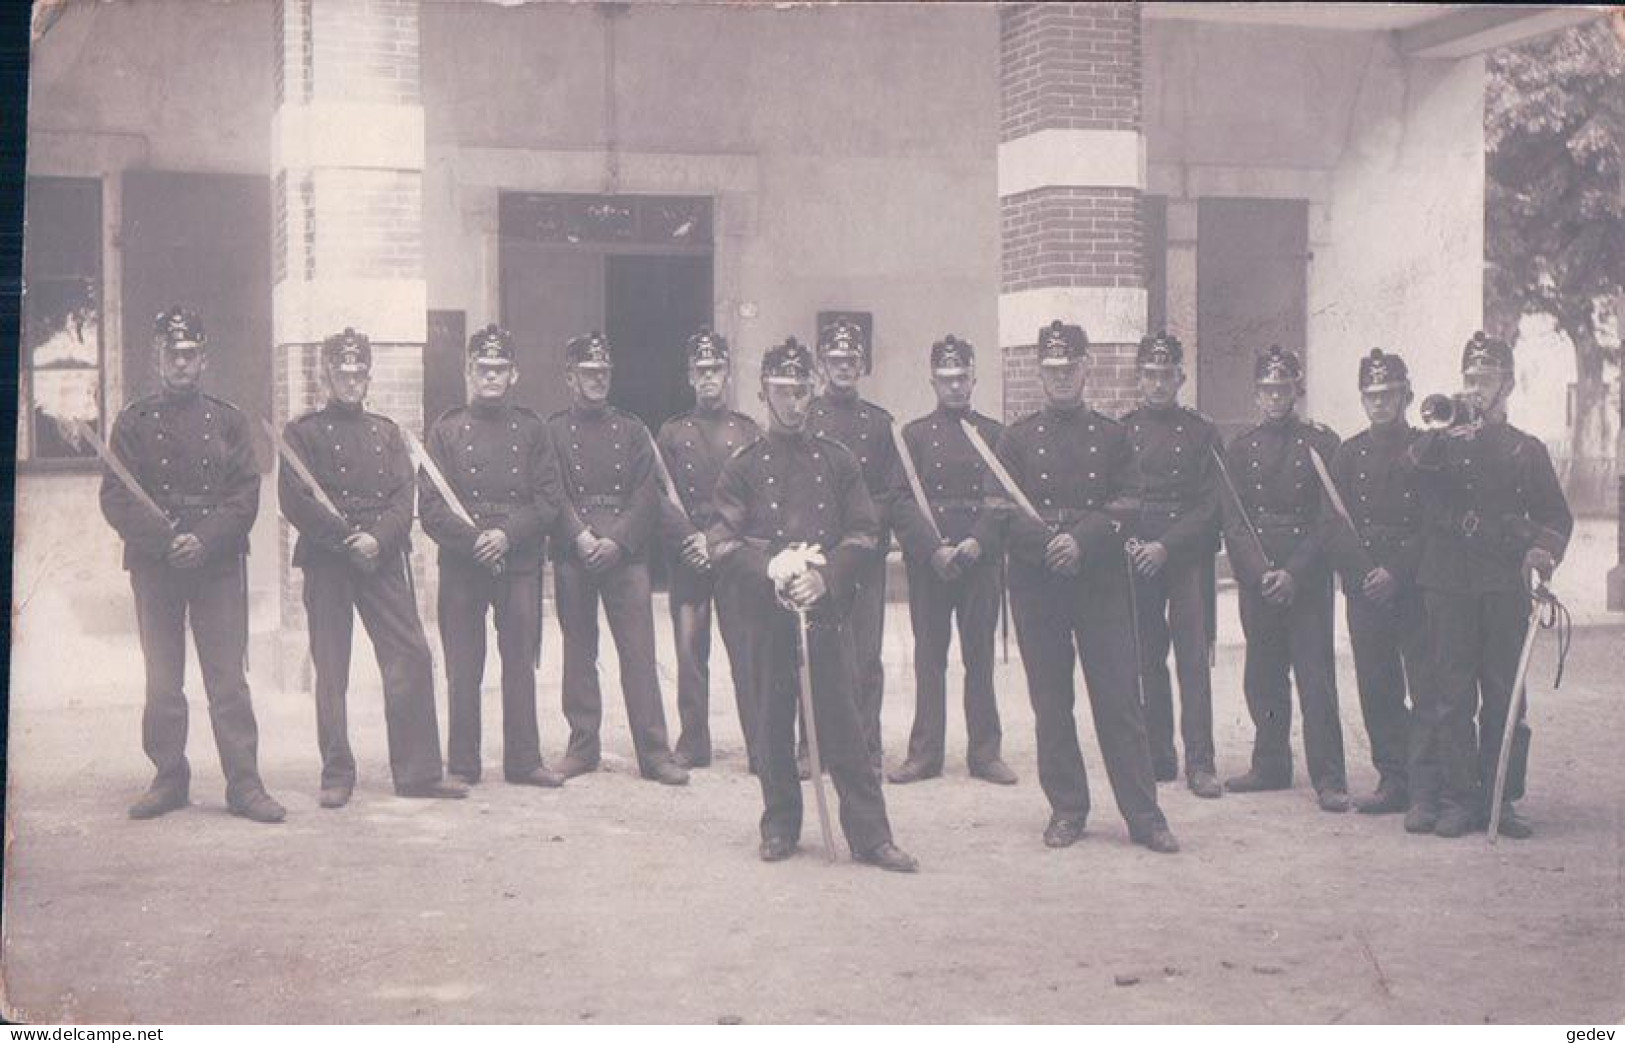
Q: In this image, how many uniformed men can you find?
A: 13